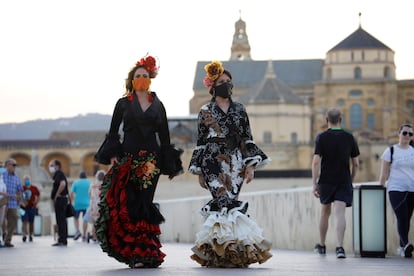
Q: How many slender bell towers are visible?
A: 1